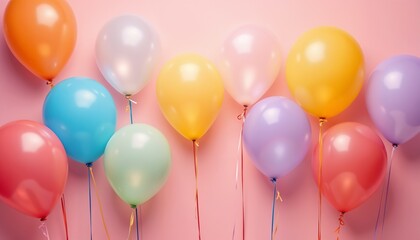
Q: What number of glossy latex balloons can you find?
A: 11